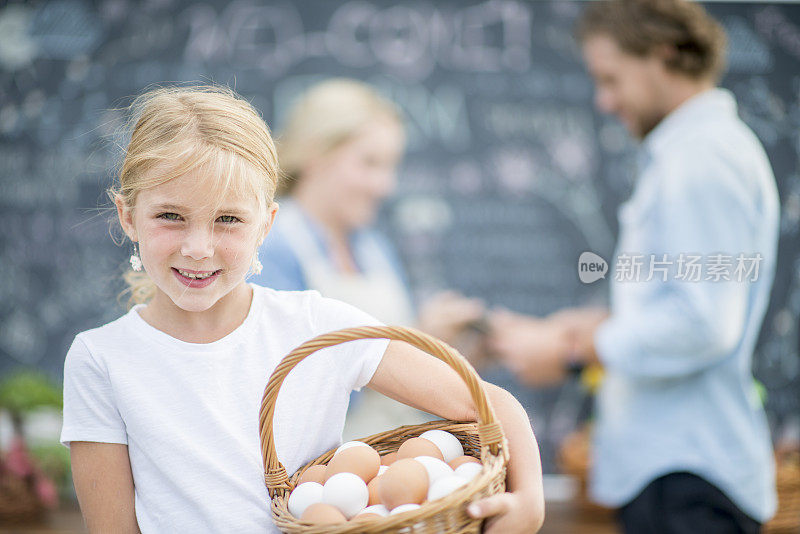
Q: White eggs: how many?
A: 10